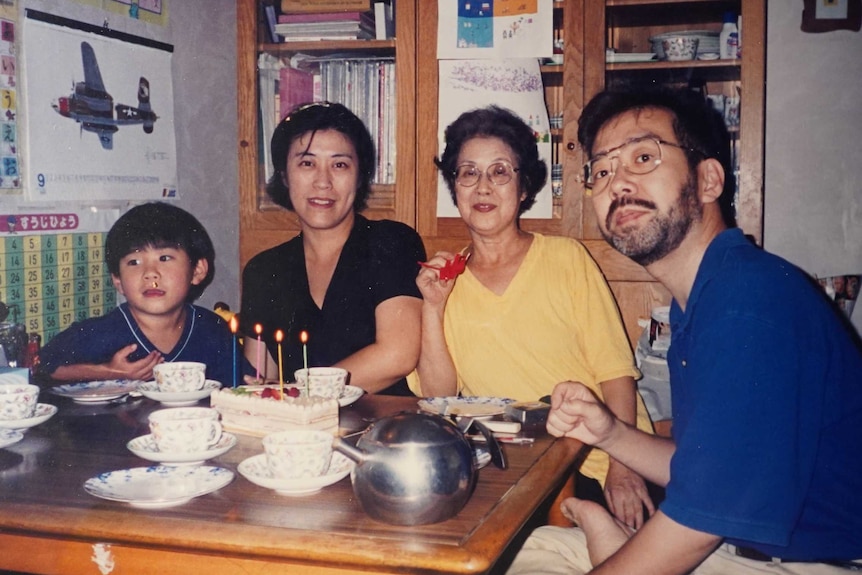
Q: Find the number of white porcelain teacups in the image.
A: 5